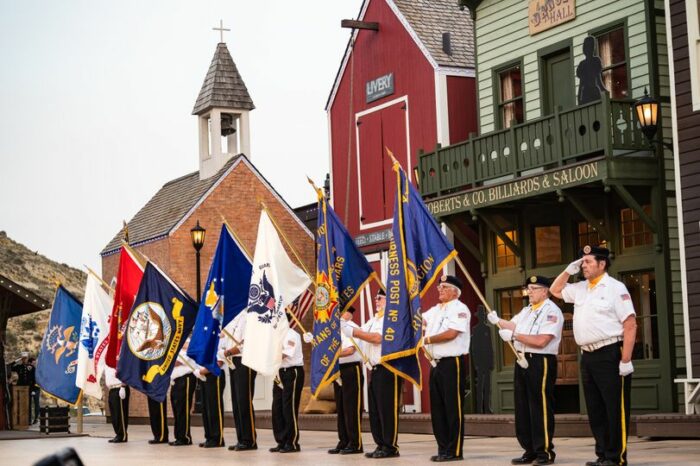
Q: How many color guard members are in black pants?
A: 11